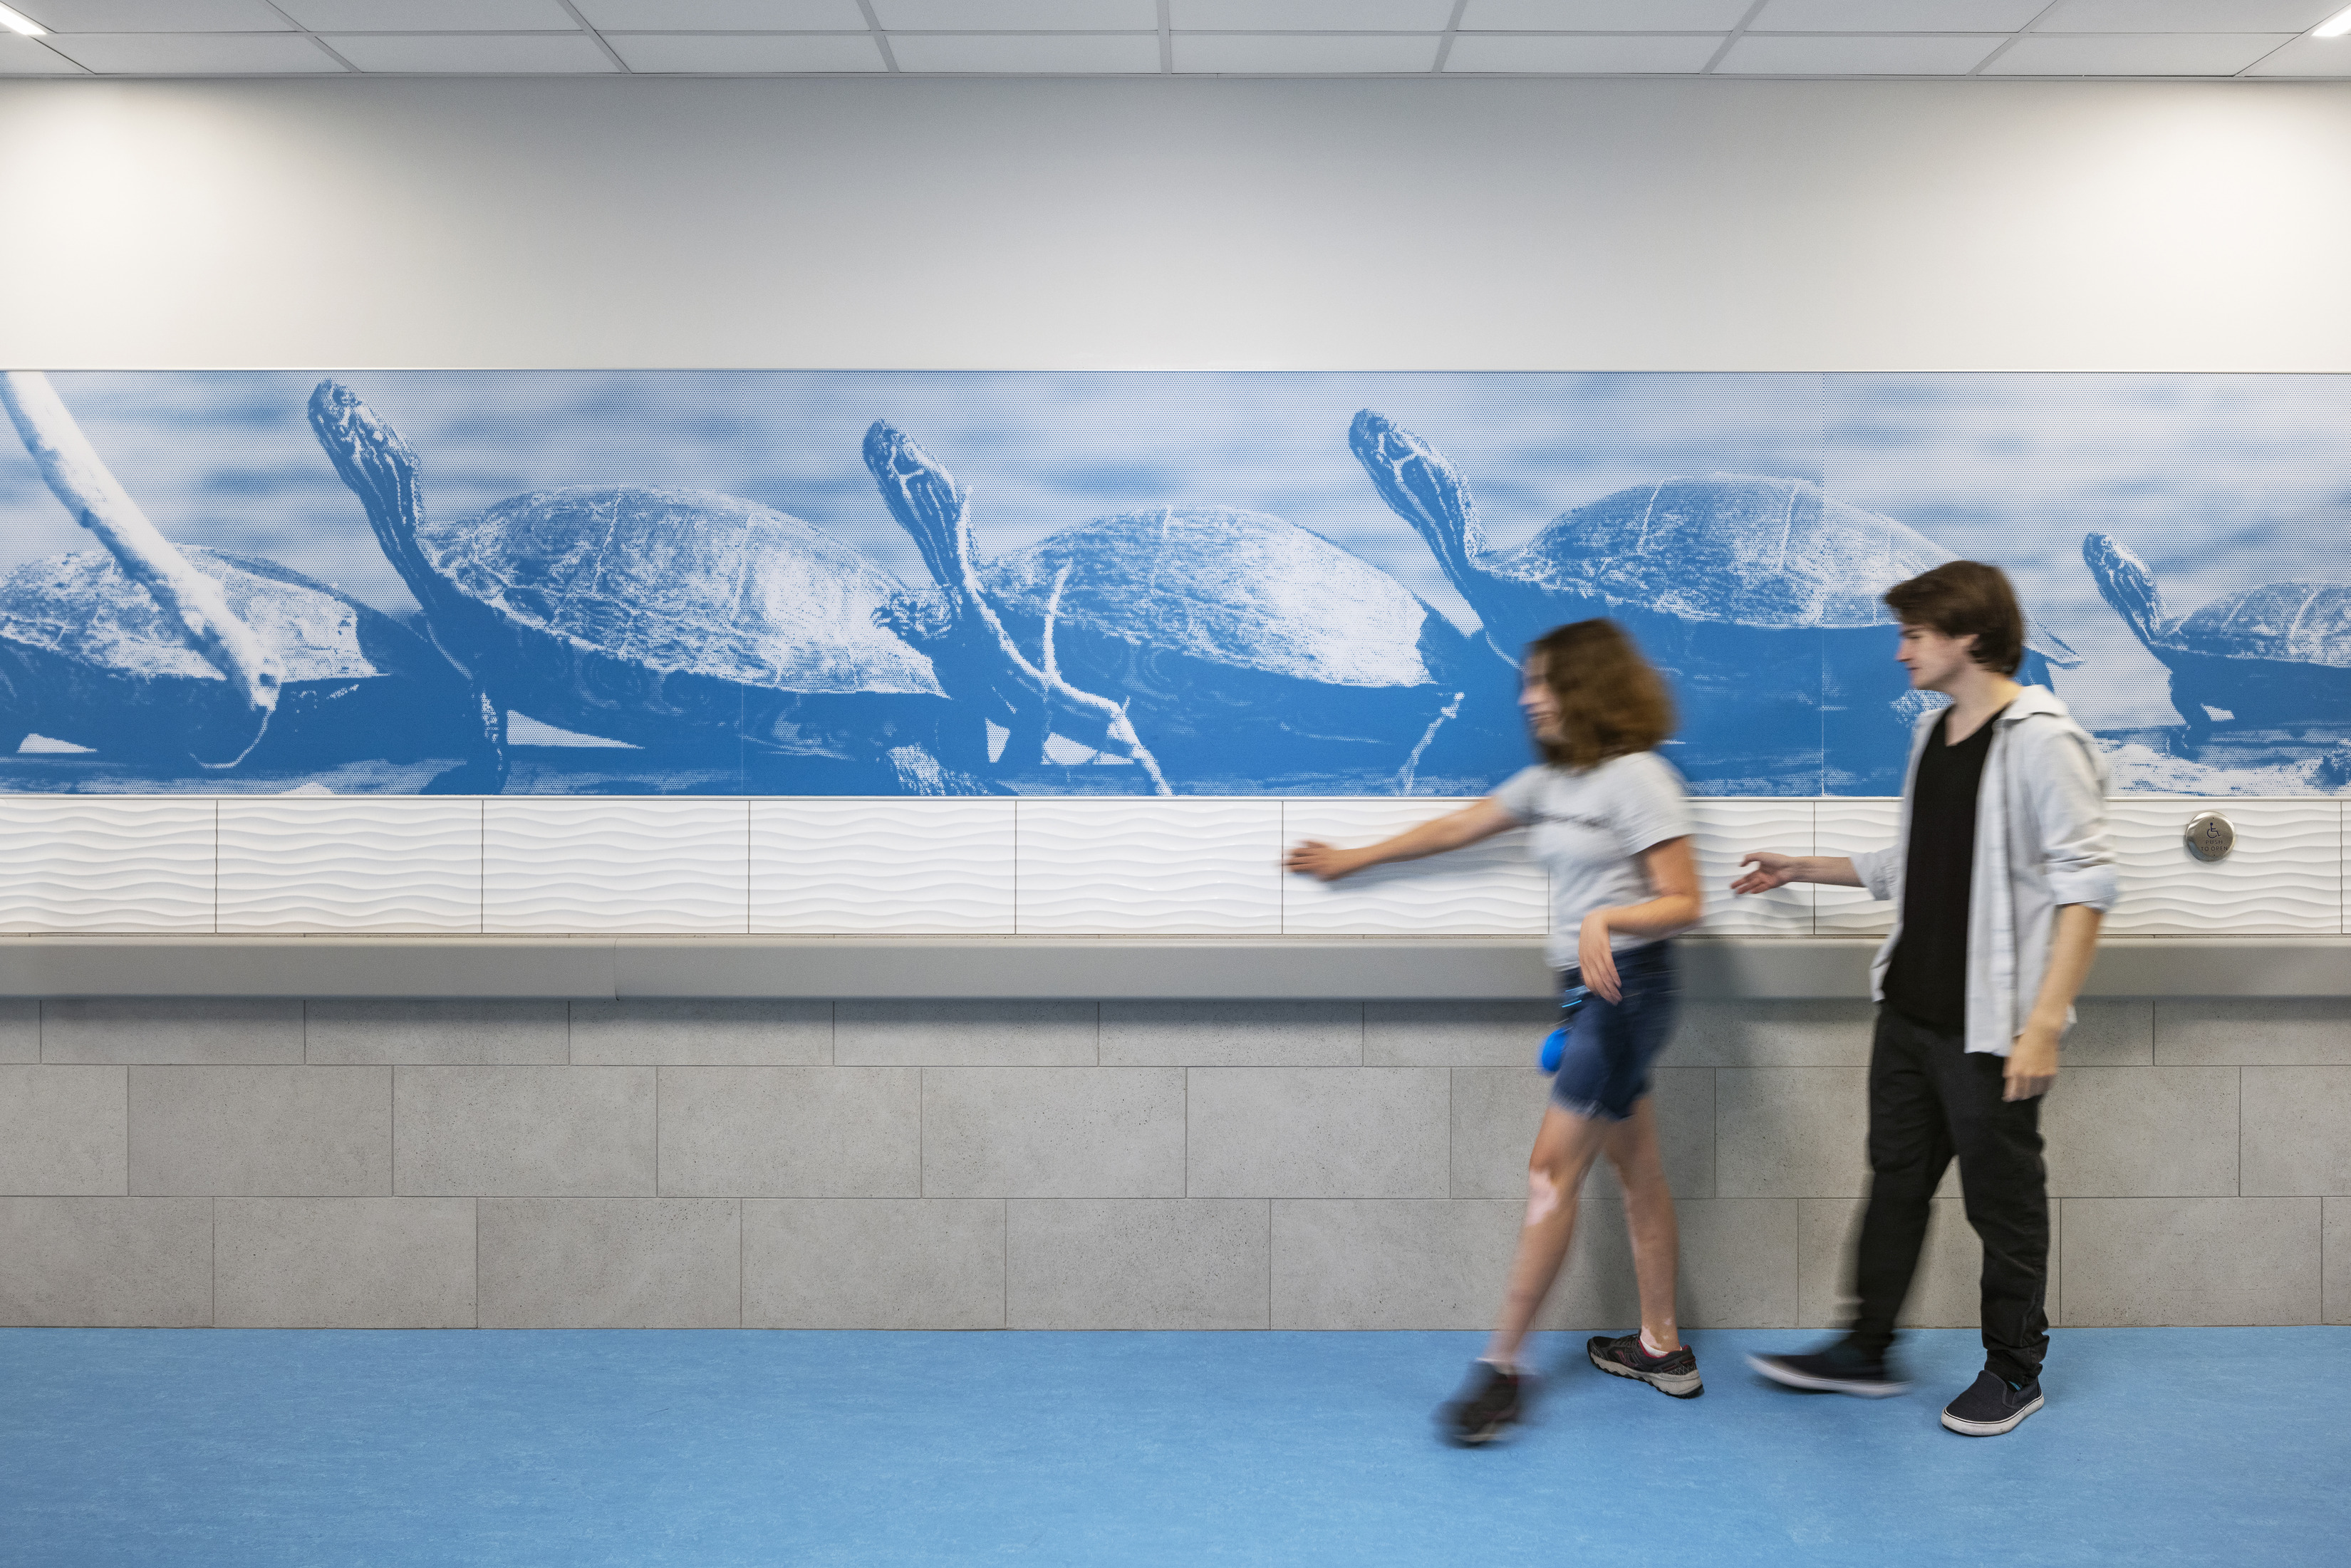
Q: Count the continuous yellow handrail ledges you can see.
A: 0